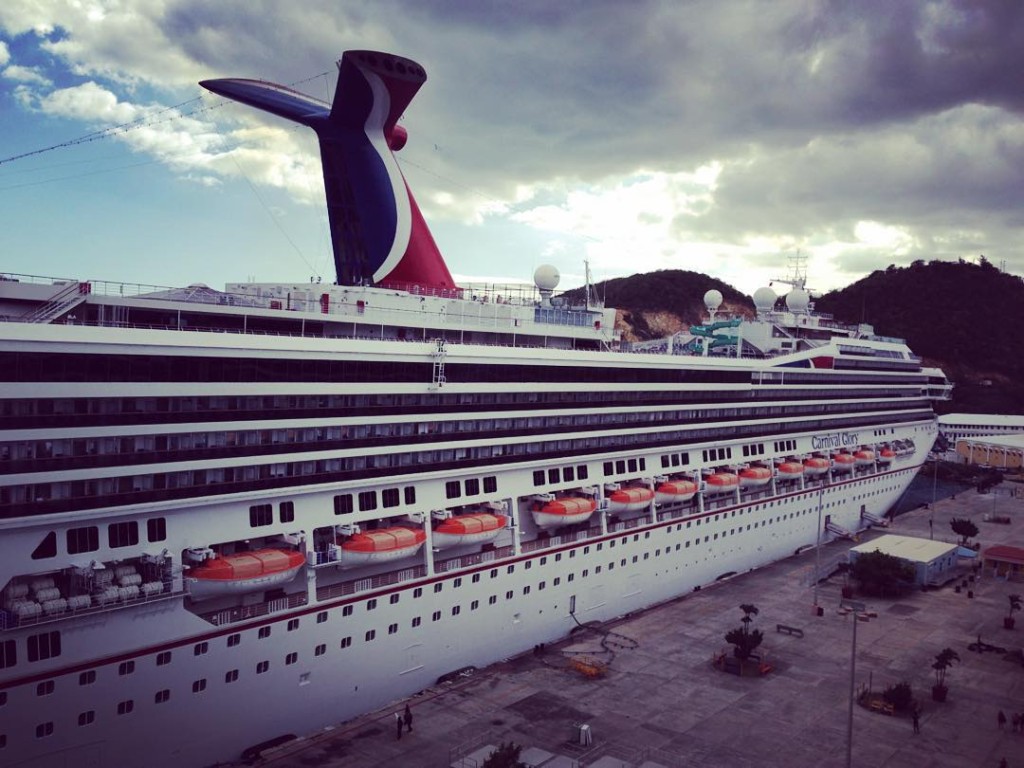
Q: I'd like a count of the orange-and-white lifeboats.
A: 13